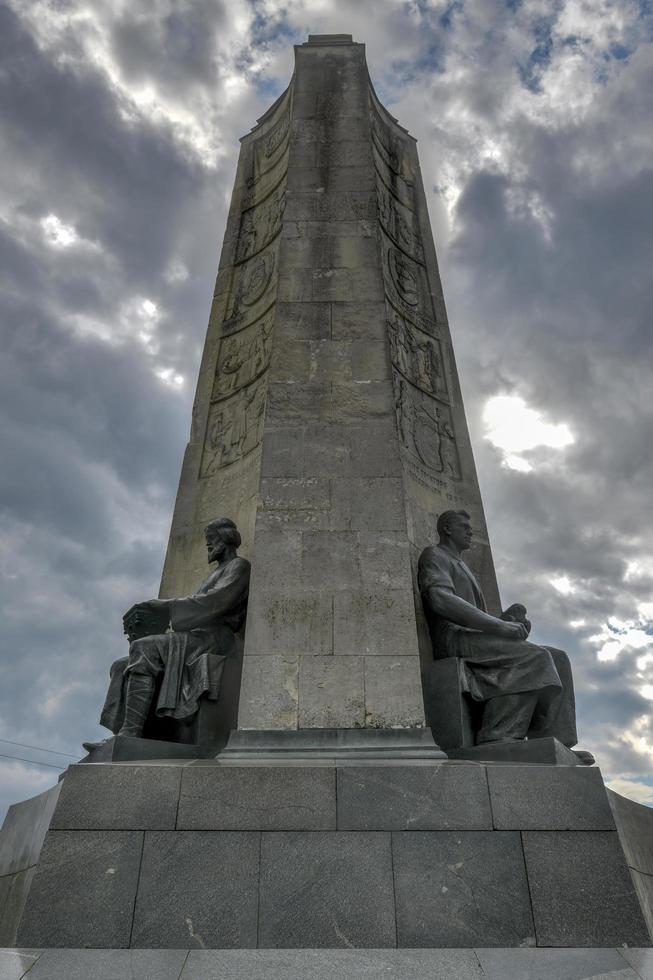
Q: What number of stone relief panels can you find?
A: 10